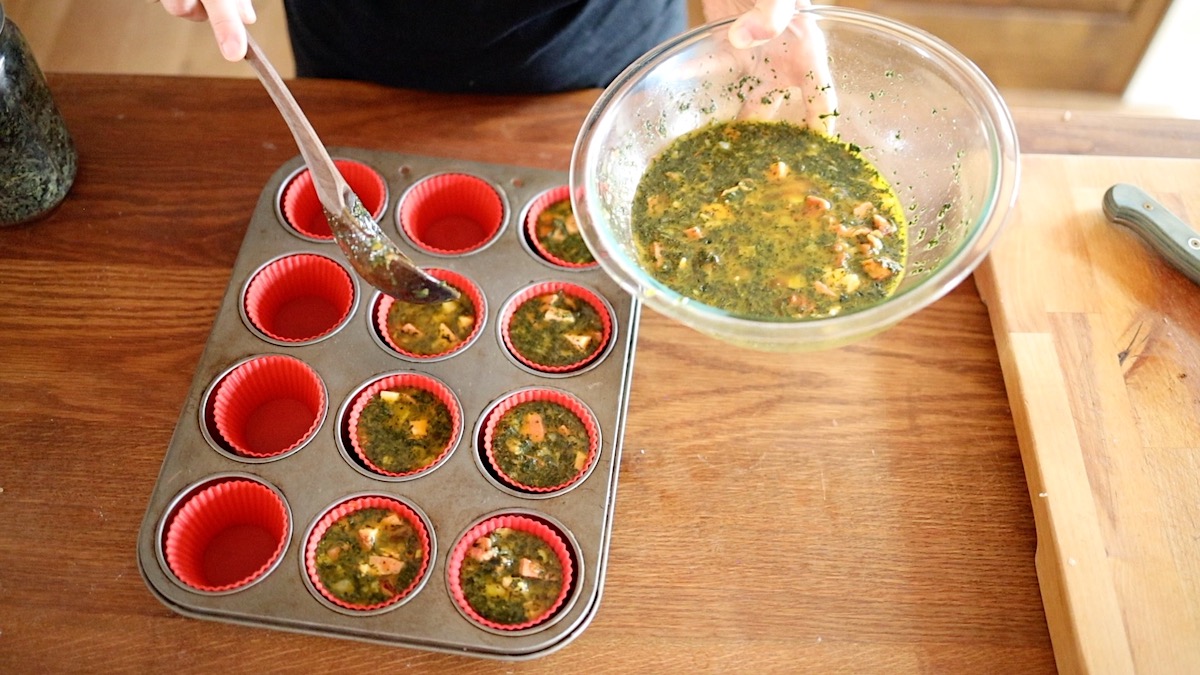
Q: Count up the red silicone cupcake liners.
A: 12